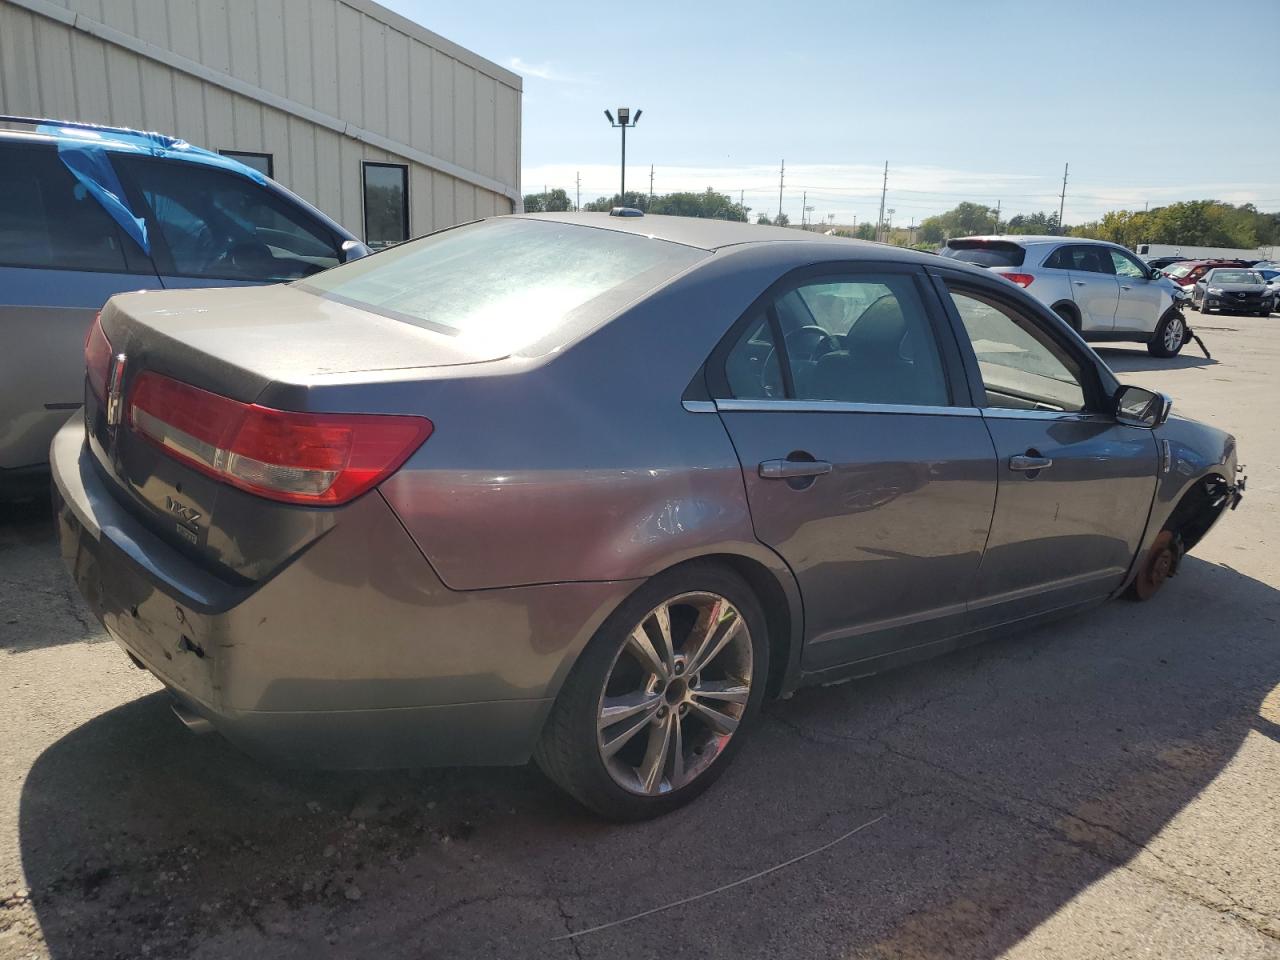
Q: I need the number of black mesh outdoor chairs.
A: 0